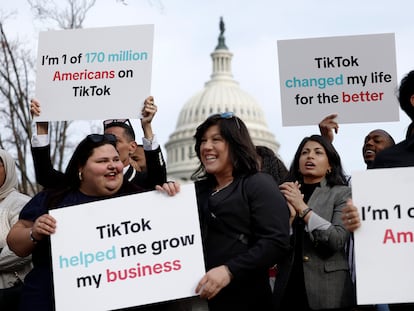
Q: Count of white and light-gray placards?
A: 4